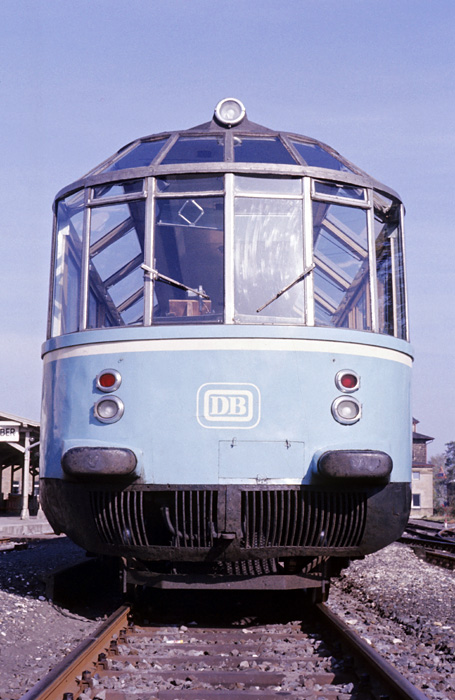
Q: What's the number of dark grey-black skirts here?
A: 1